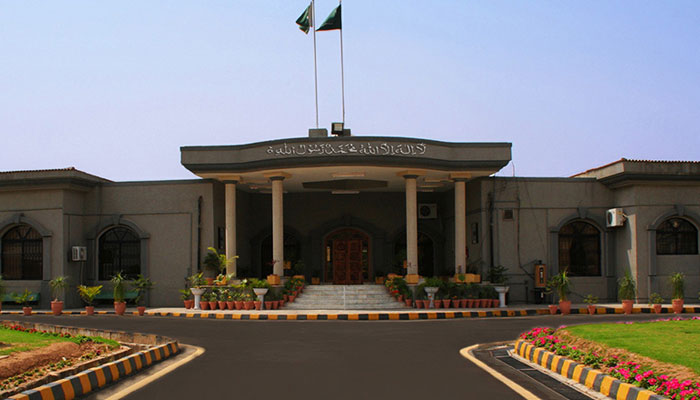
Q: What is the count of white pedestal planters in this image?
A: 4